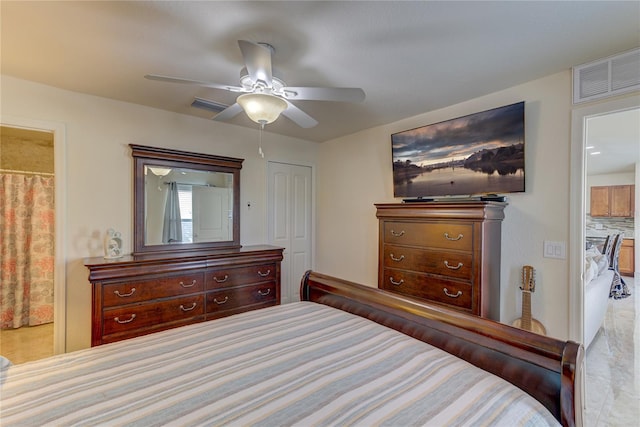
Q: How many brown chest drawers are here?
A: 2